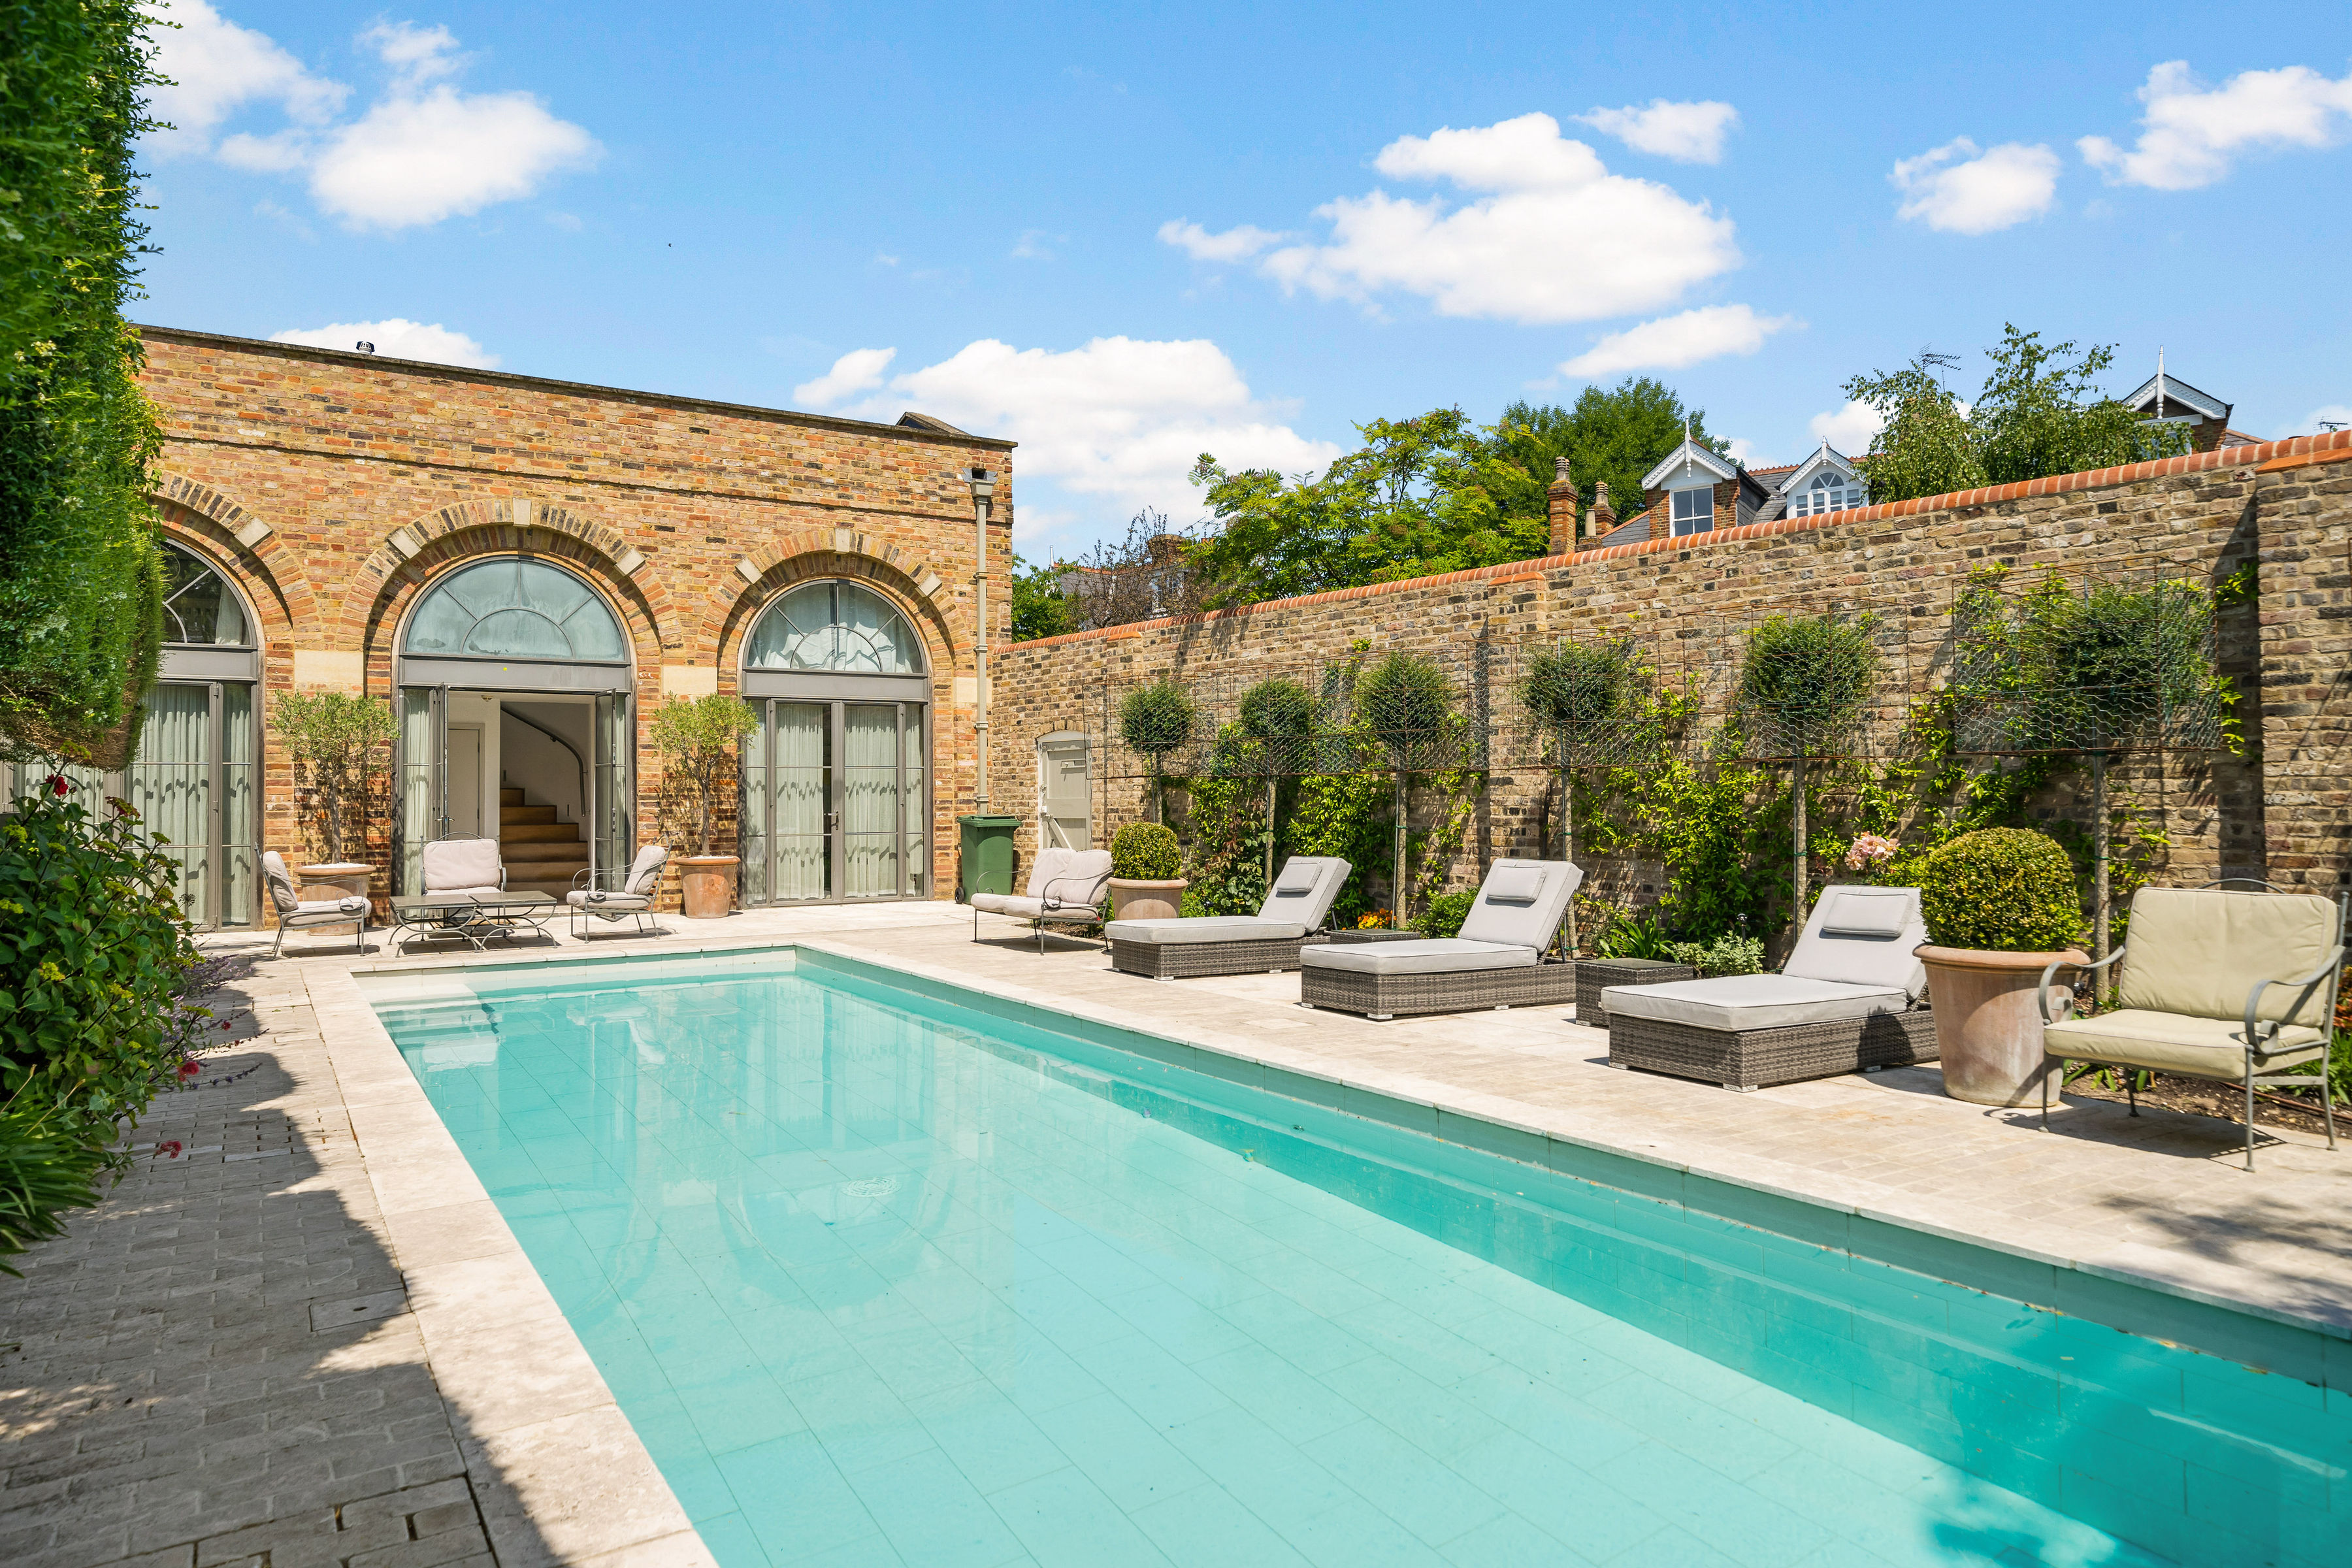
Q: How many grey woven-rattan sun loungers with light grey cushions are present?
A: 3